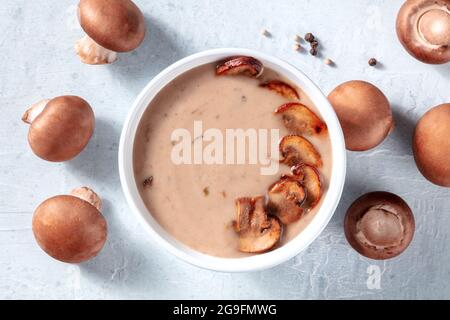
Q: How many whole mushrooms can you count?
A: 7